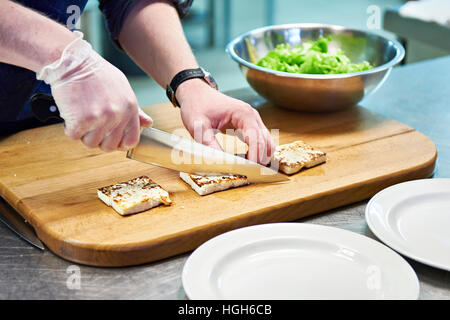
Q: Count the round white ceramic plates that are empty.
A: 2